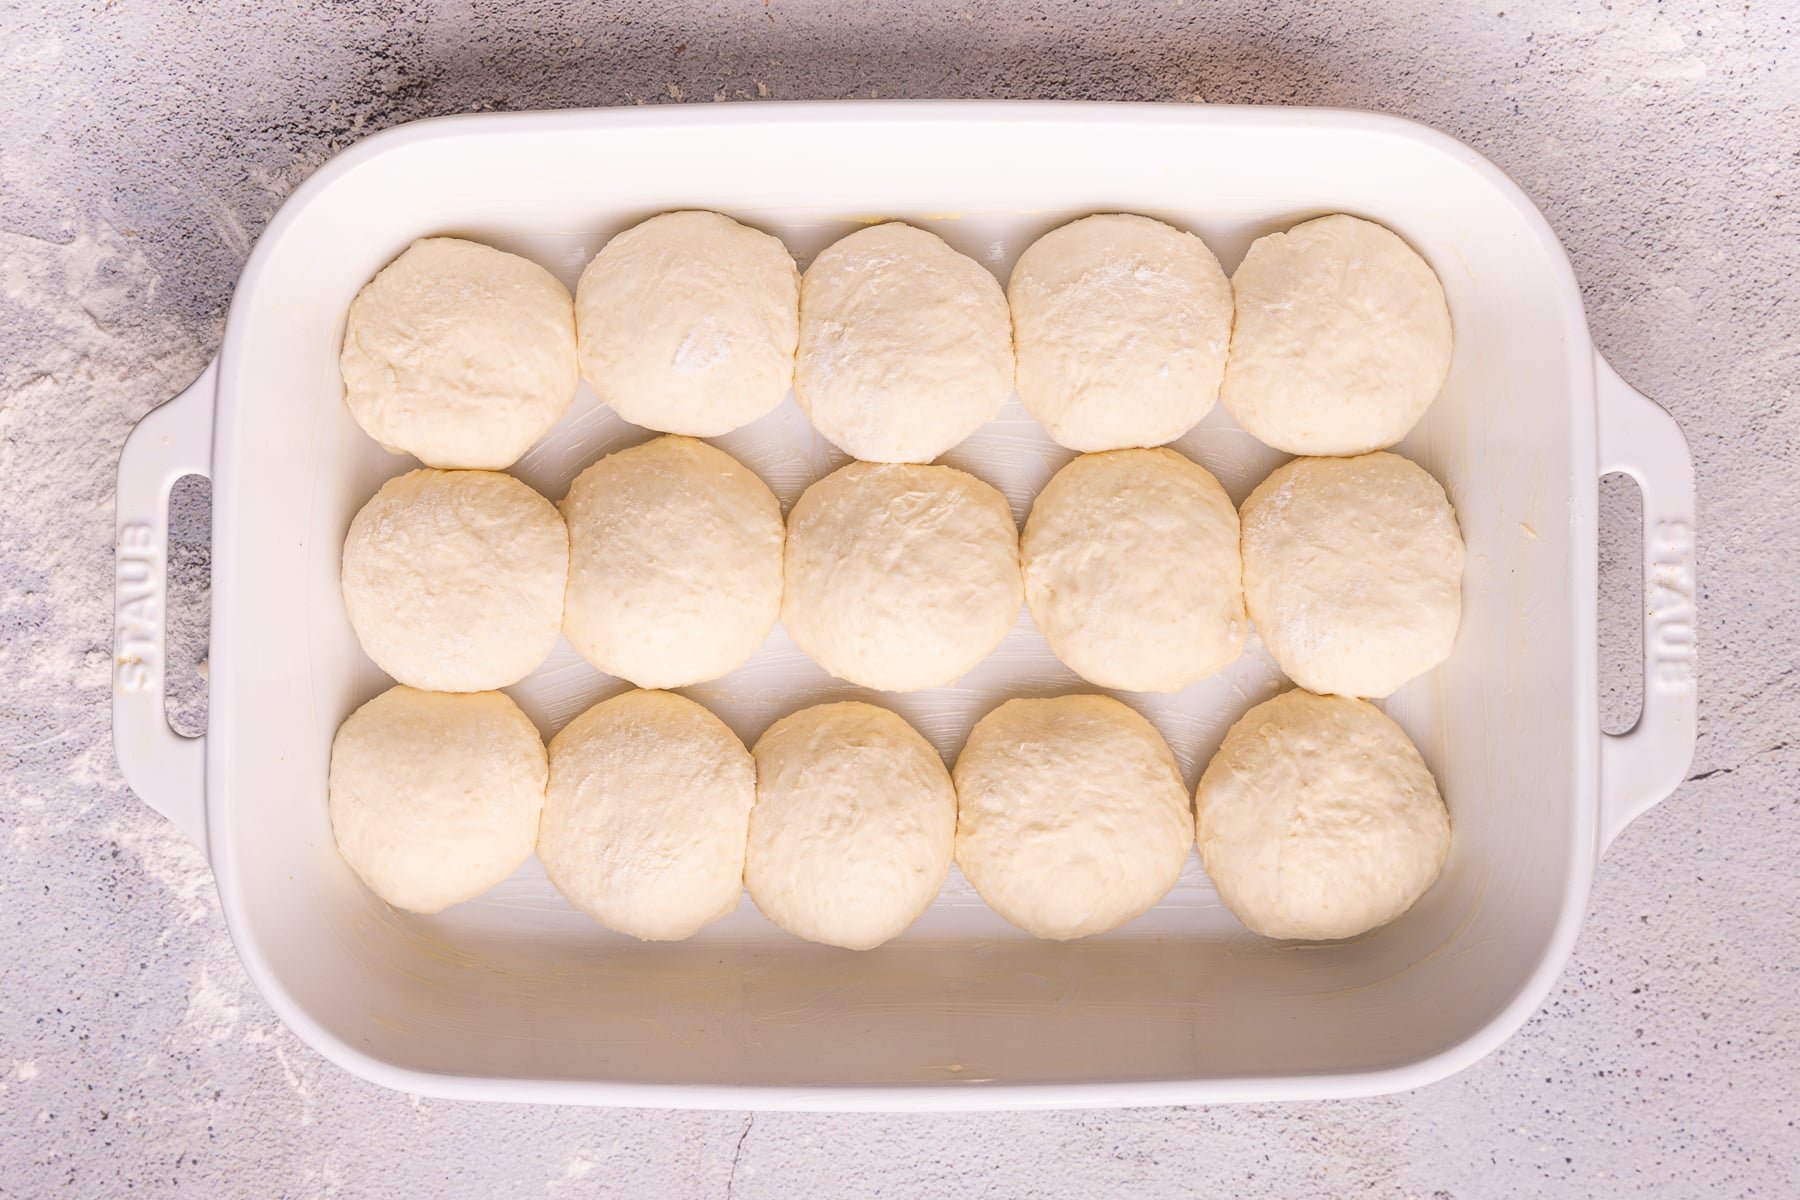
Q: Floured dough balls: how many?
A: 15